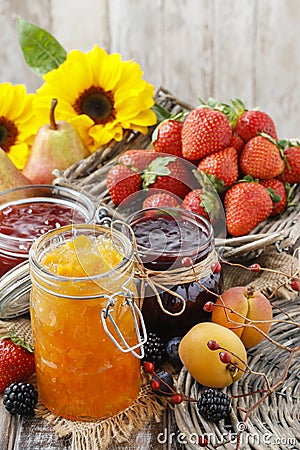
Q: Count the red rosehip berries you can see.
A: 11